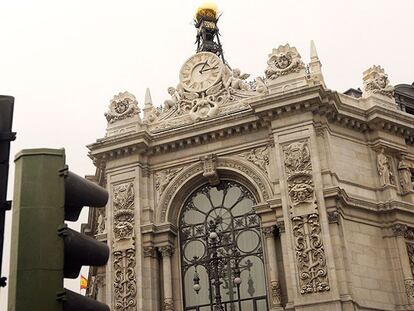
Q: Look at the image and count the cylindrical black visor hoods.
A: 3